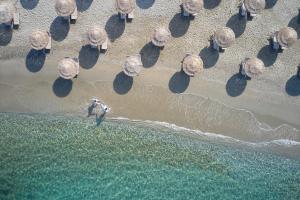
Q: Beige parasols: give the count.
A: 14